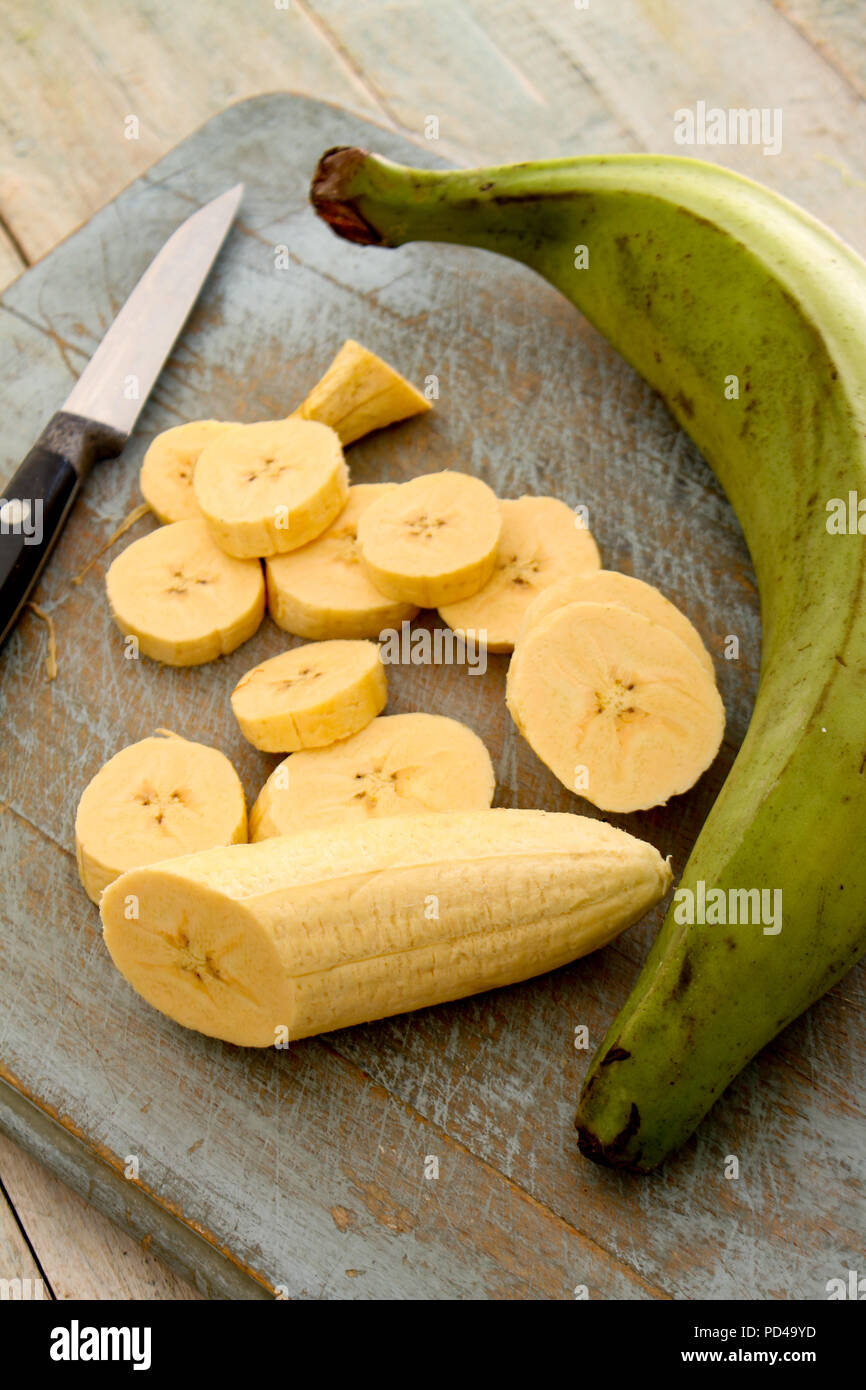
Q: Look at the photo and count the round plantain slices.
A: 11